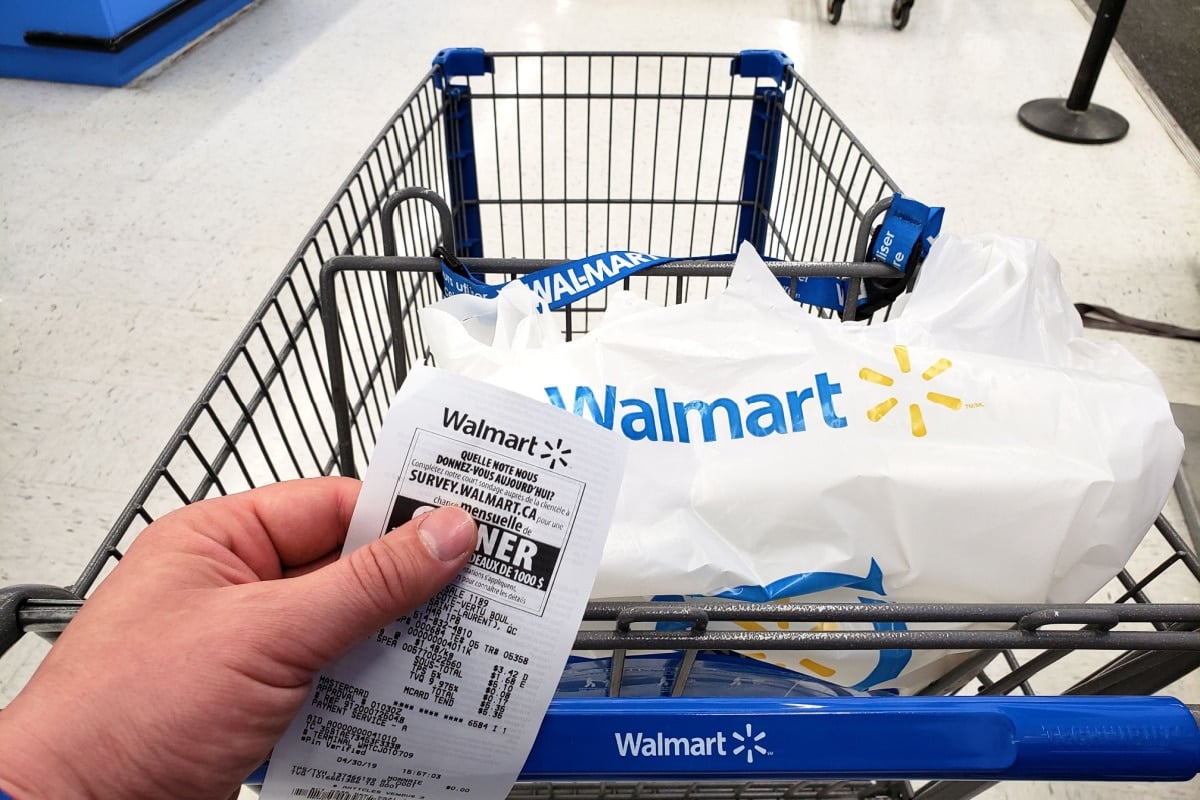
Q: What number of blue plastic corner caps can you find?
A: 2